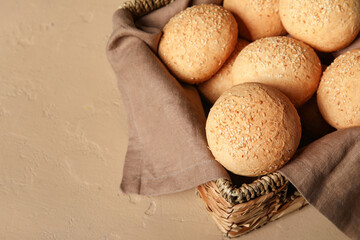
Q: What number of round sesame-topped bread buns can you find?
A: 7